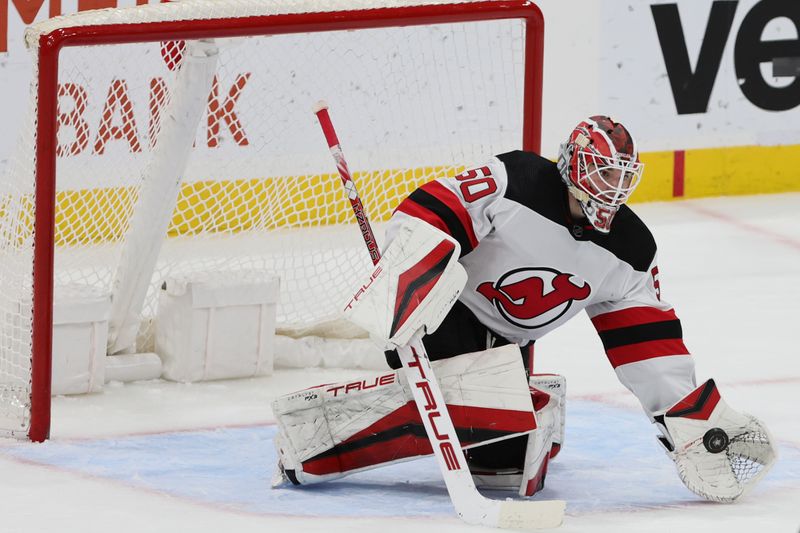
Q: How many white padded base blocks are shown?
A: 2